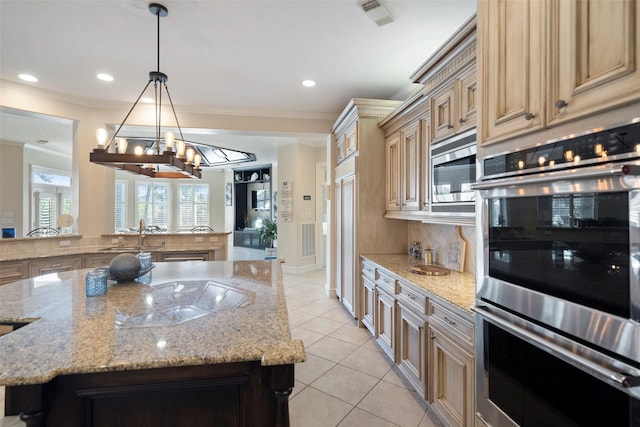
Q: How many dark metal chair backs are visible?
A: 3